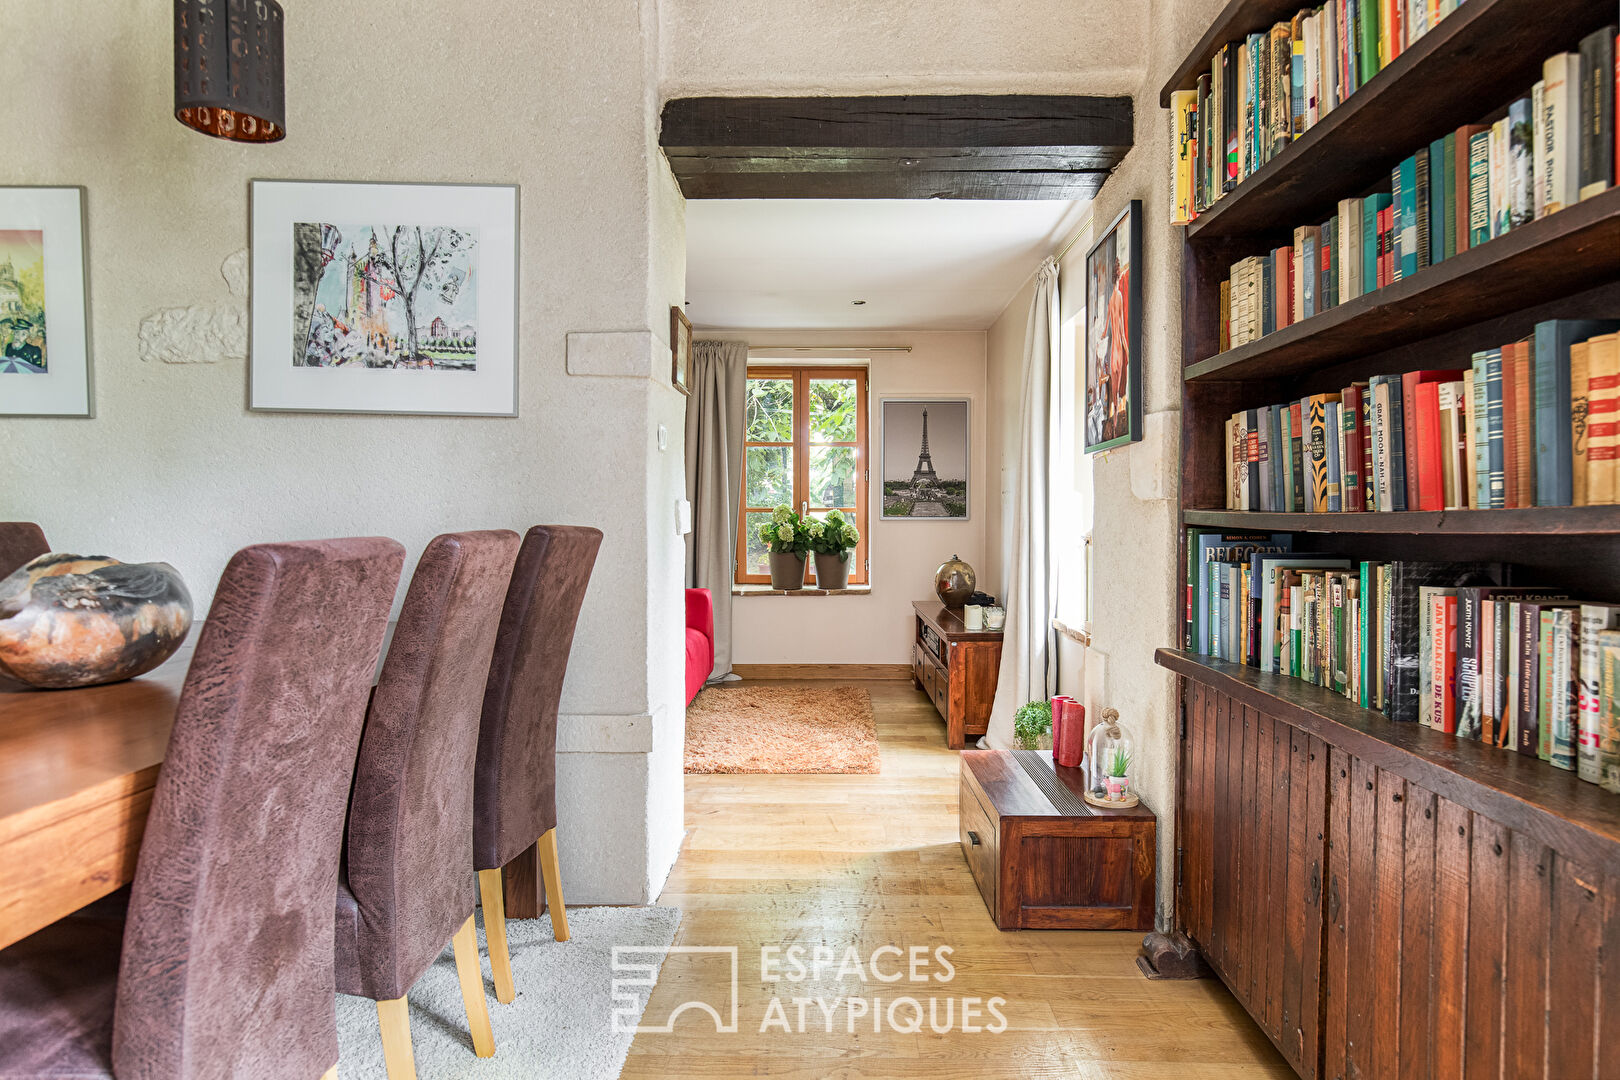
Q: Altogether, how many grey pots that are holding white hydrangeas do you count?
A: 2